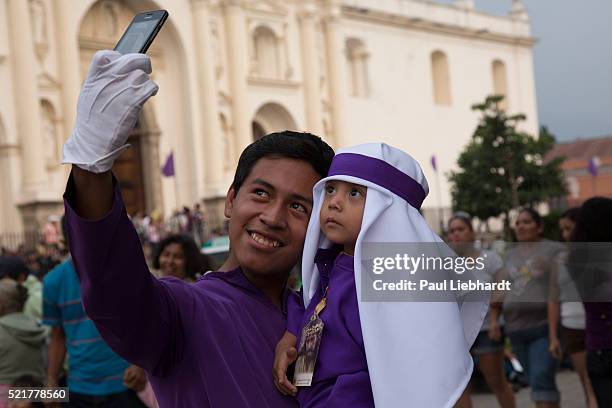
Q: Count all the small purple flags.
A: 3